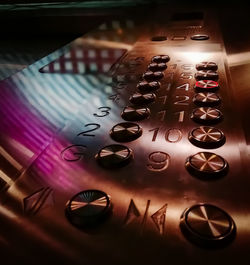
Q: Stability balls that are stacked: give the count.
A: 0